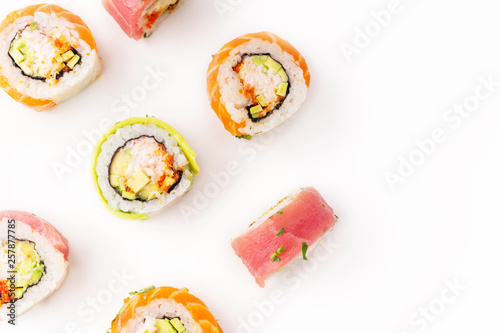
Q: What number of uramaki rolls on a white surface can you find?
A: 7